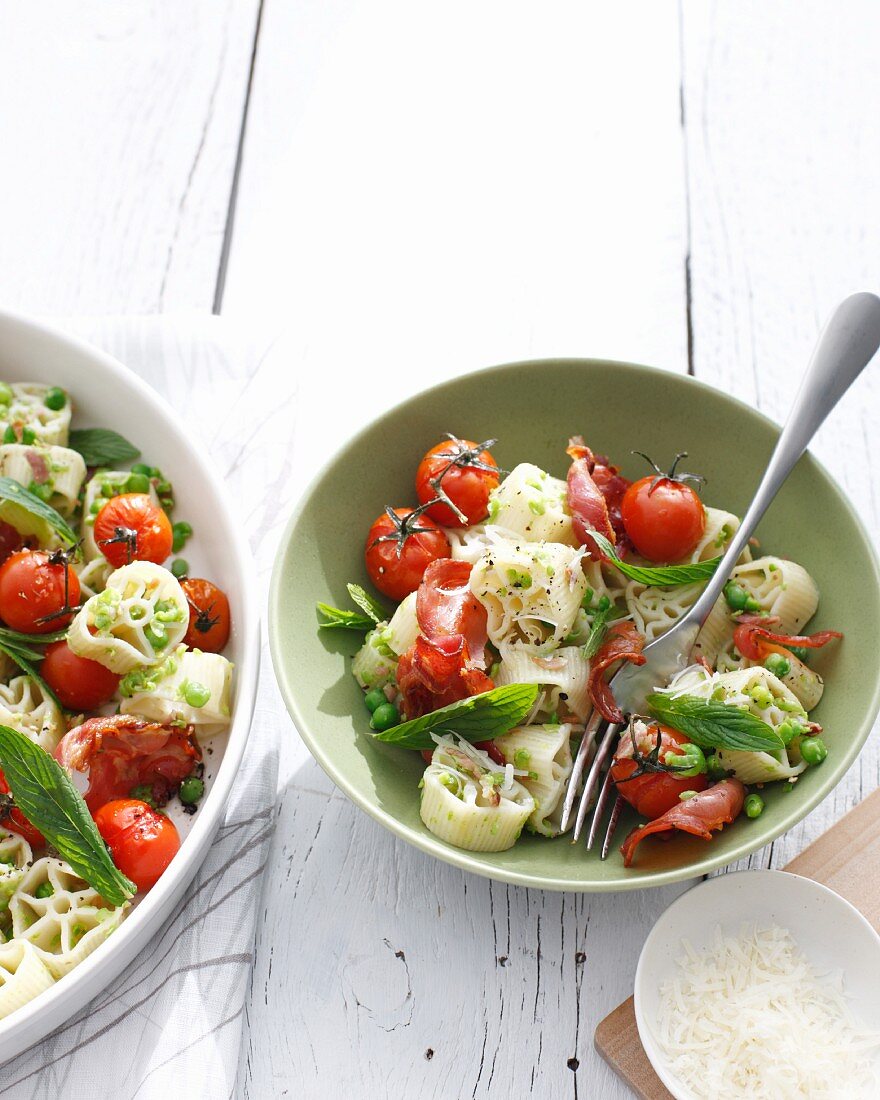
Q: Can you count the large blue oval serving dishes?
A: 0